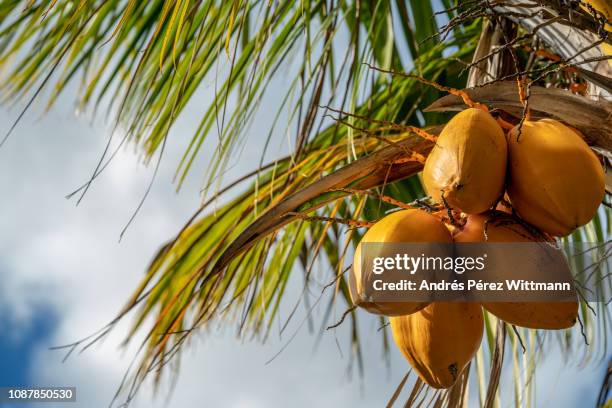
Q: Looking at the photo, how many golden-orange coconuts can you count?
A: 5